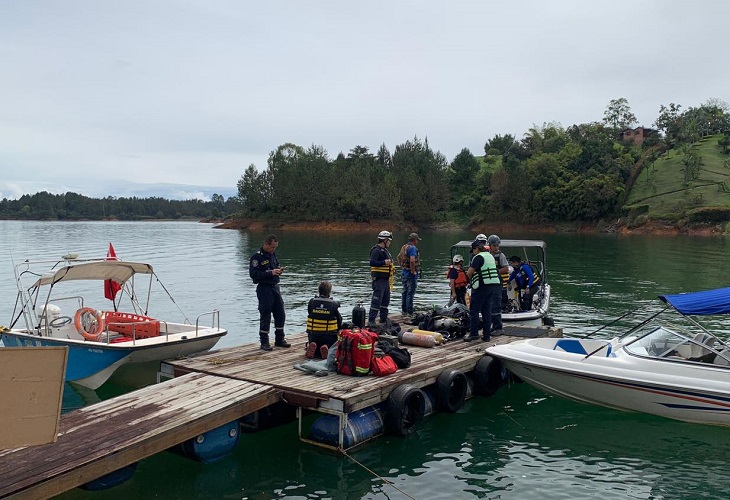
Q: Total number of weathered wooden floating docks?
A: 1